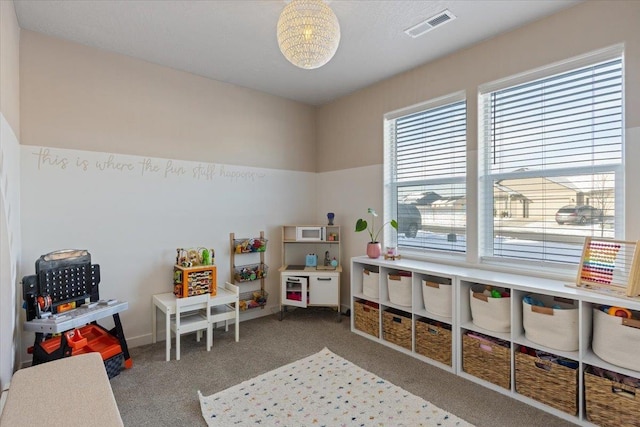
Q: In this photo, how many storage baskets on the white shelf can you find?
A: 12